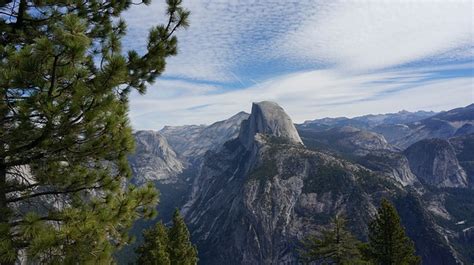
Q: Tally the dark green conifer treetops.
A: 4